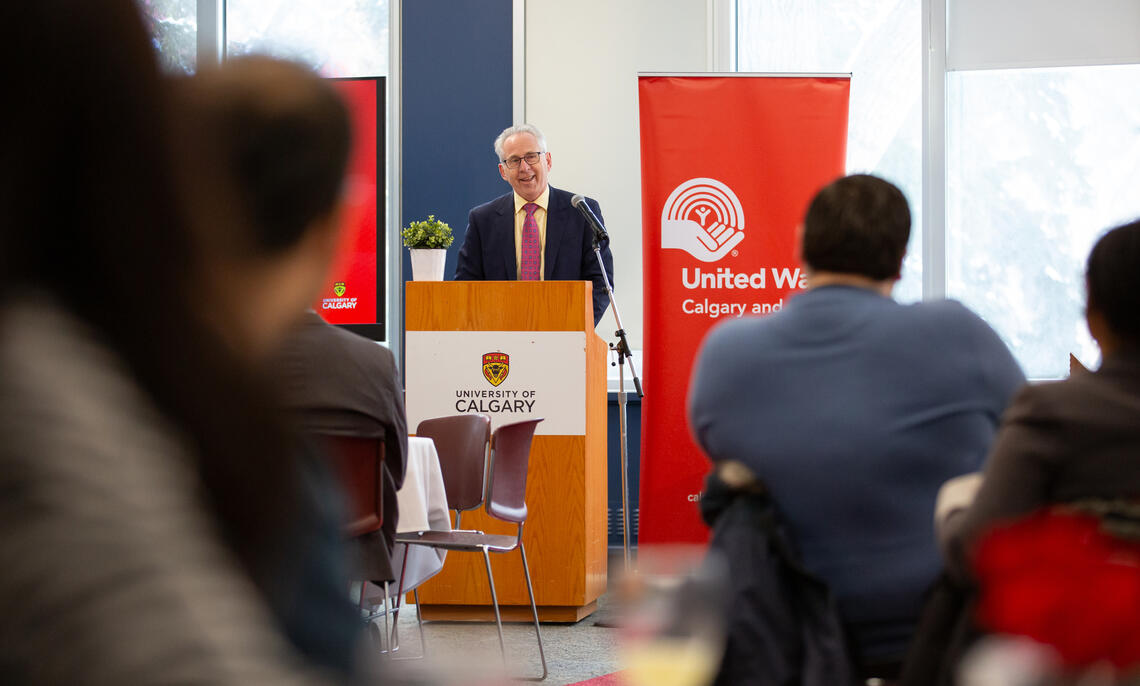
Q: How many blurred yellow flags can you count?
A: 0